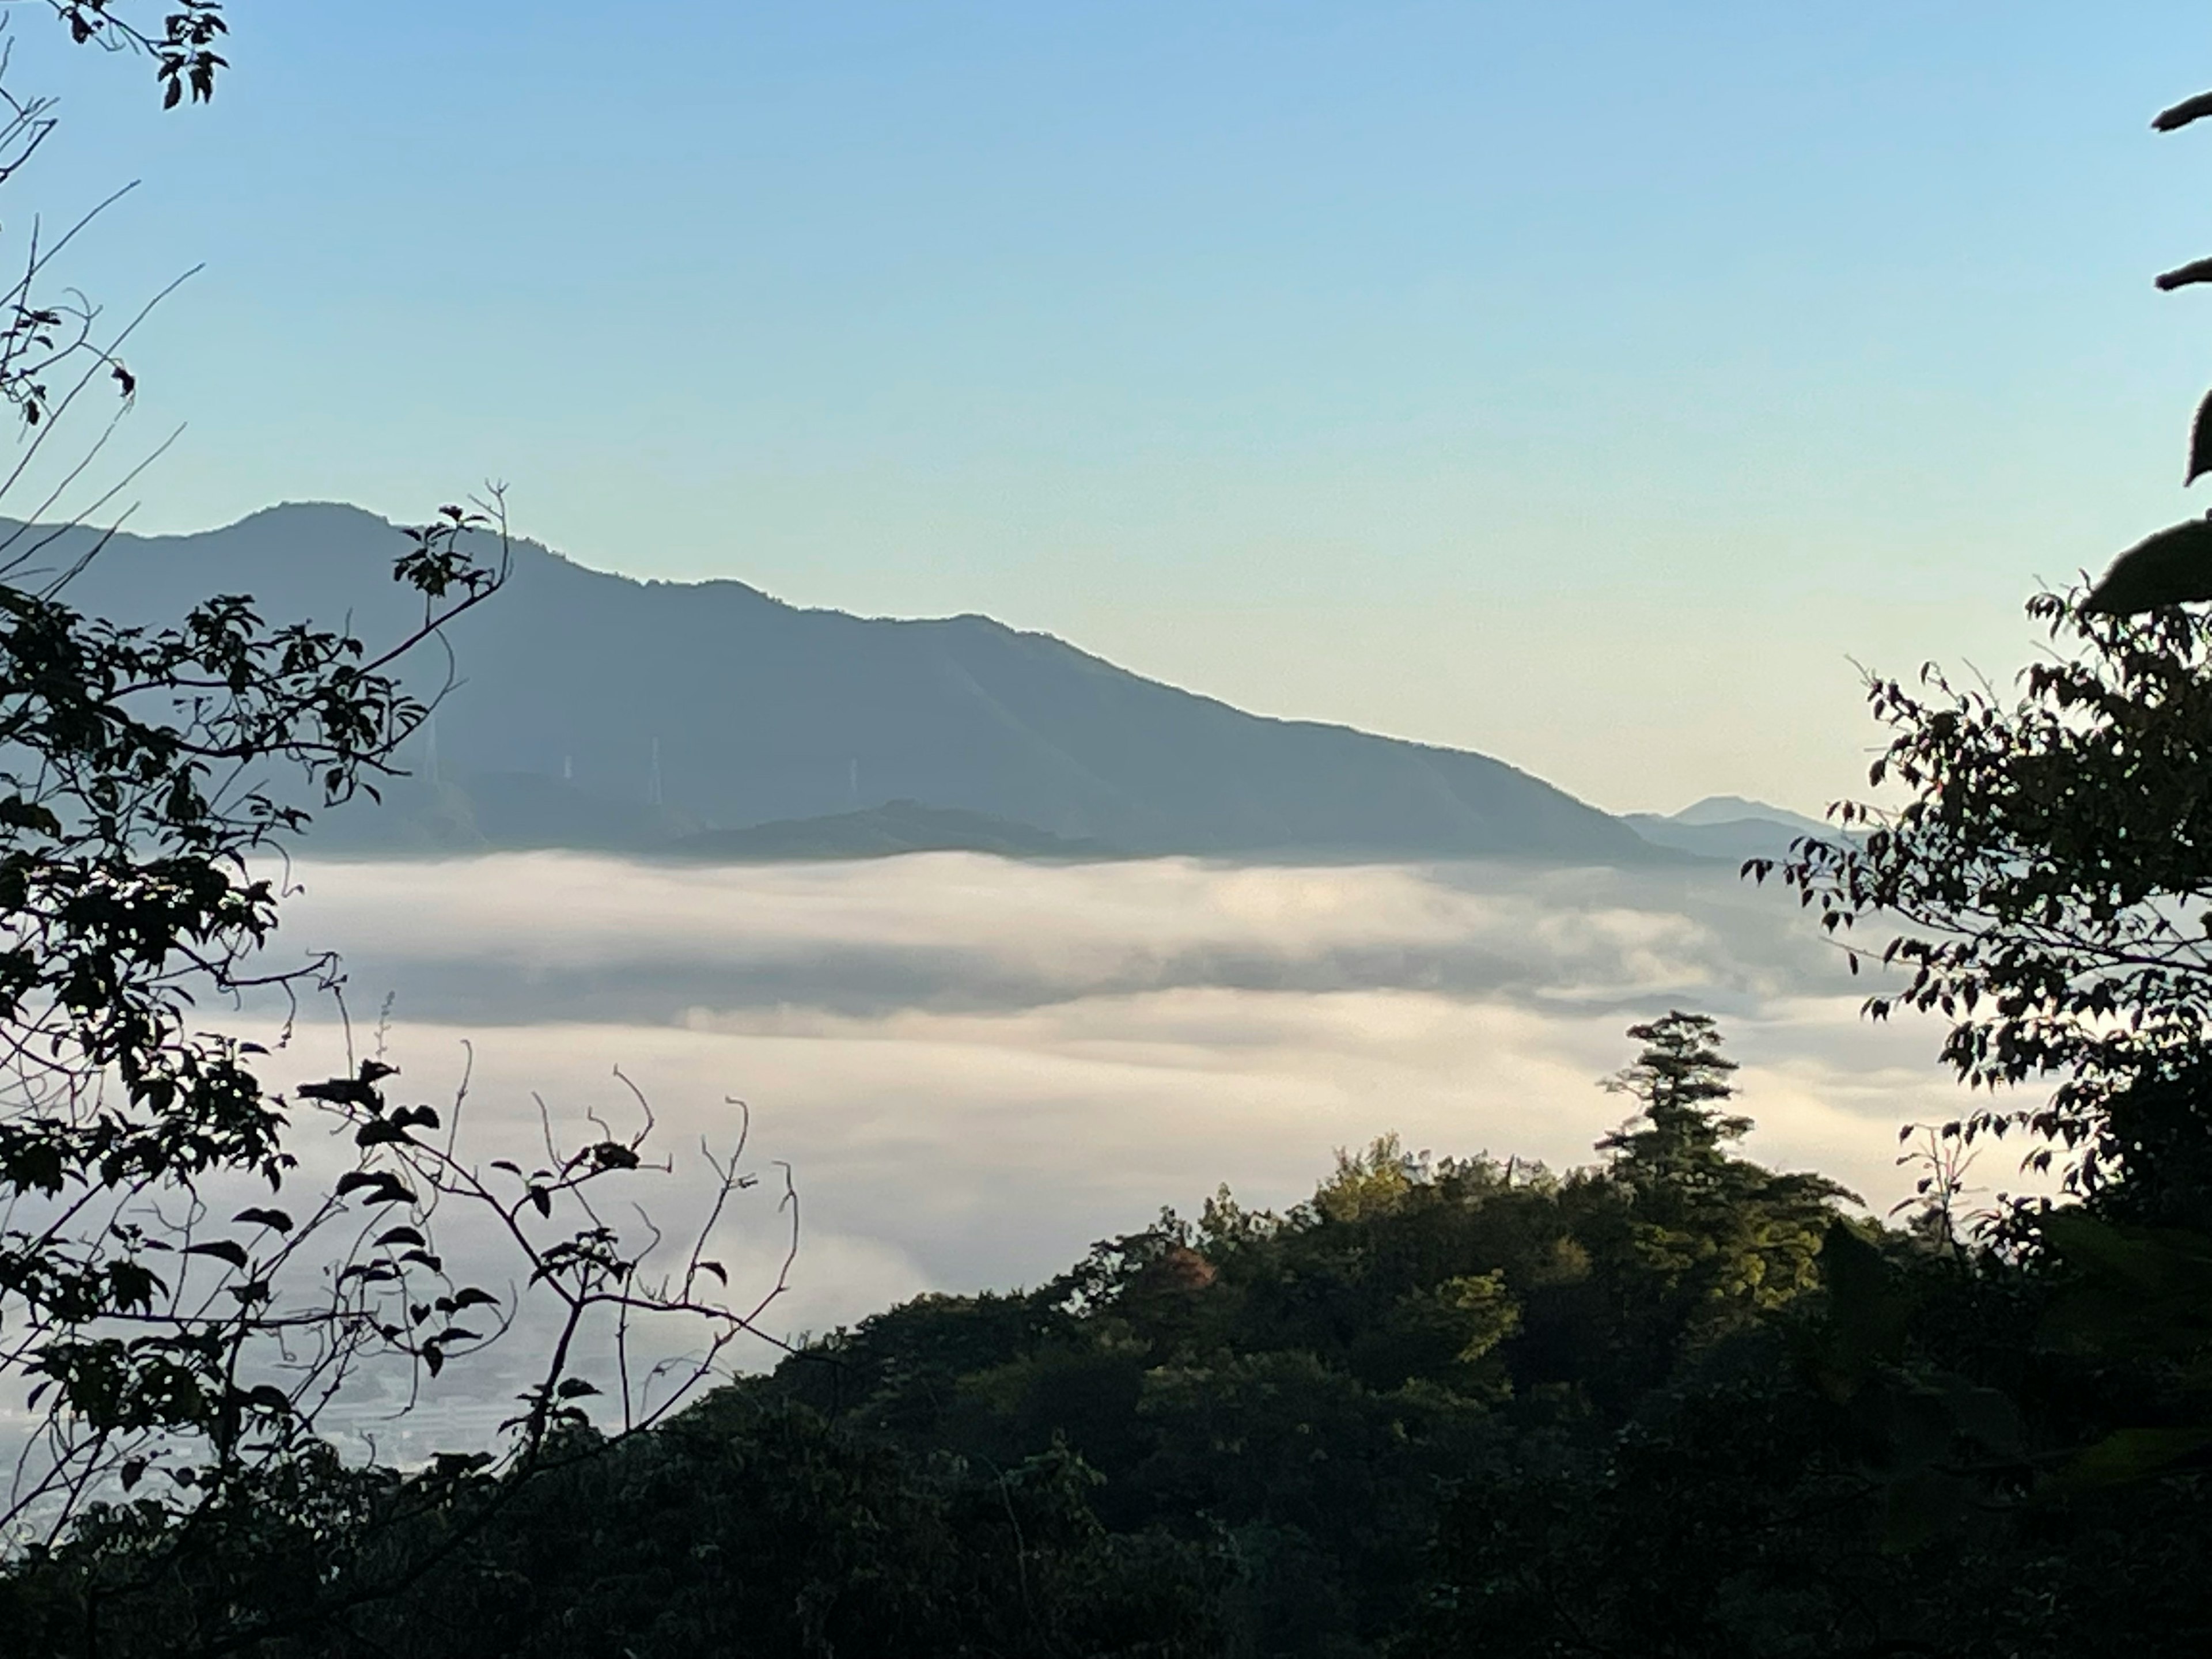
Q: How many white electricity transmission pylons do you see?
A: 4